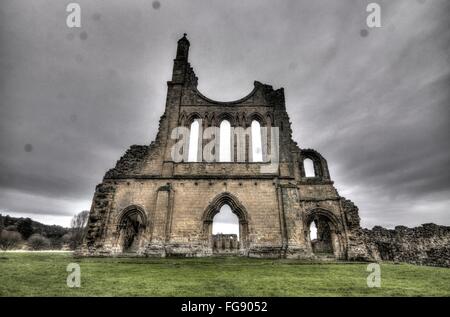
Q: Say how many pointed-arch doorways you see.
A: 3